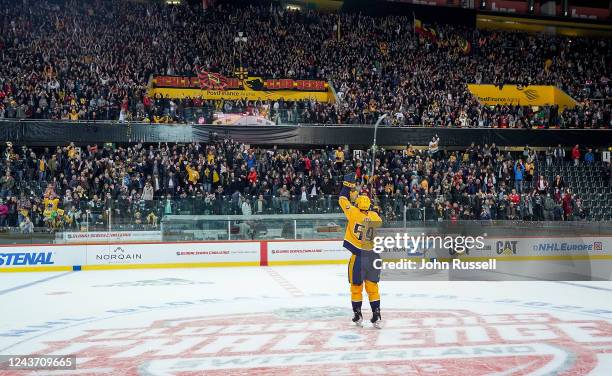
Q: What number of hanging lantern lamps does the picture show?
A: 0